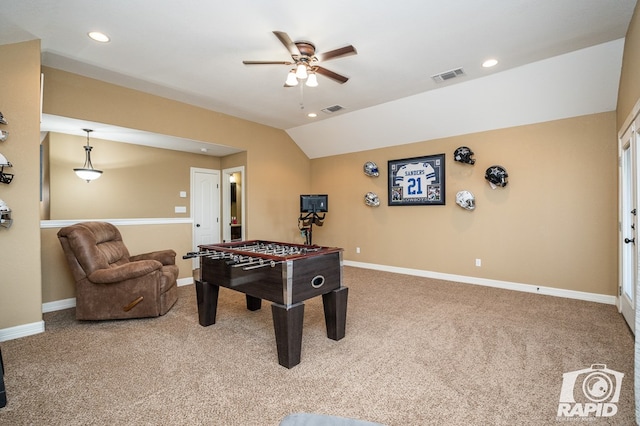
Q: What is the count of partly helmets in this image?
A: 3